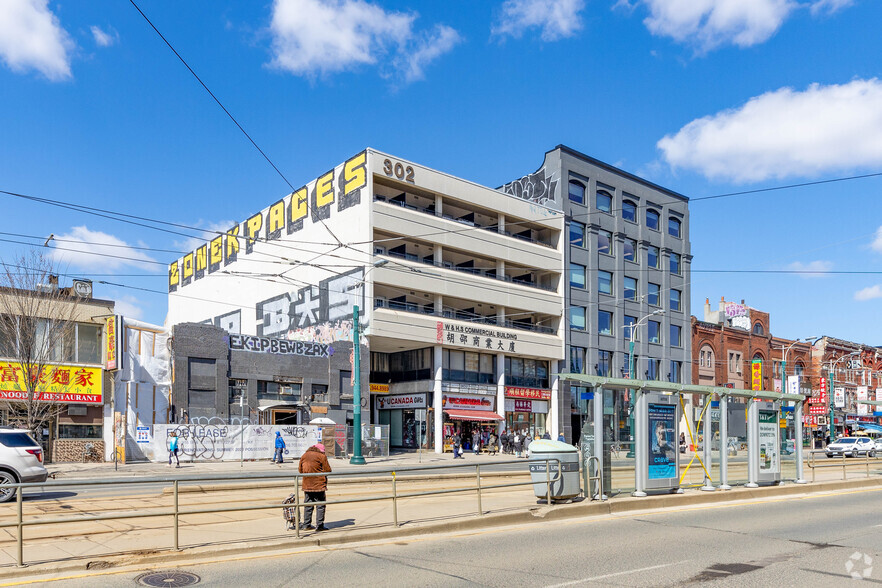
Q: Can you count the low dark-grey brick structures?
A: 1